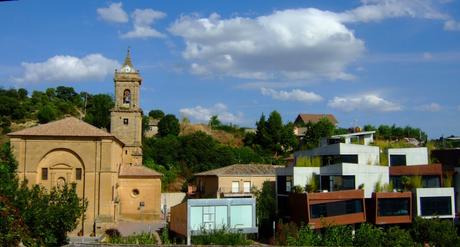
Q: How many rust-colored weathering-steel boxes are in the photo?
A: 3